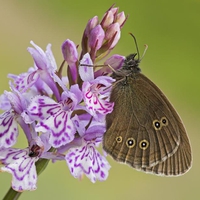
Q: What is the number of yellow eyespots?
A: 5